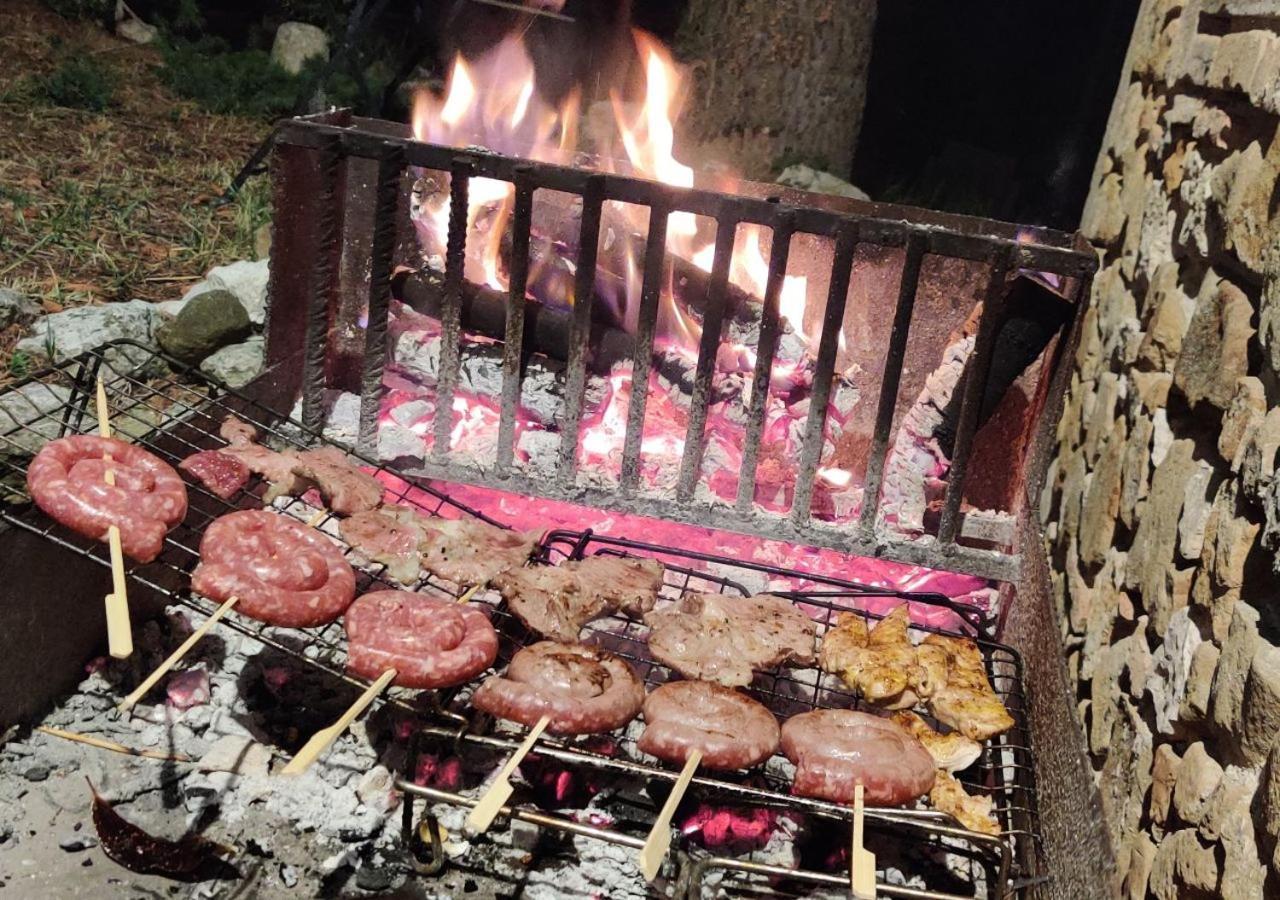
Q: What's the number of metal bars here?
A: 11